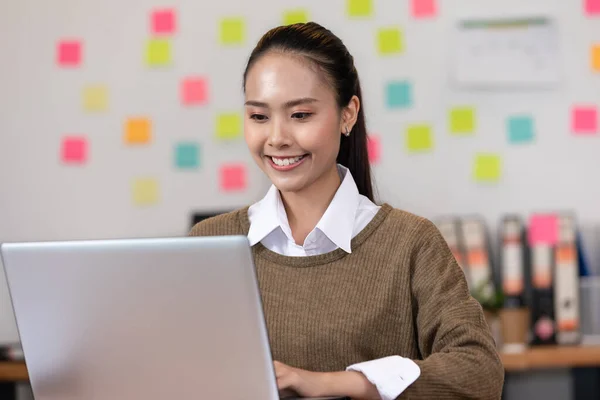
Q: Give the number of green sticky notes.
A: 9